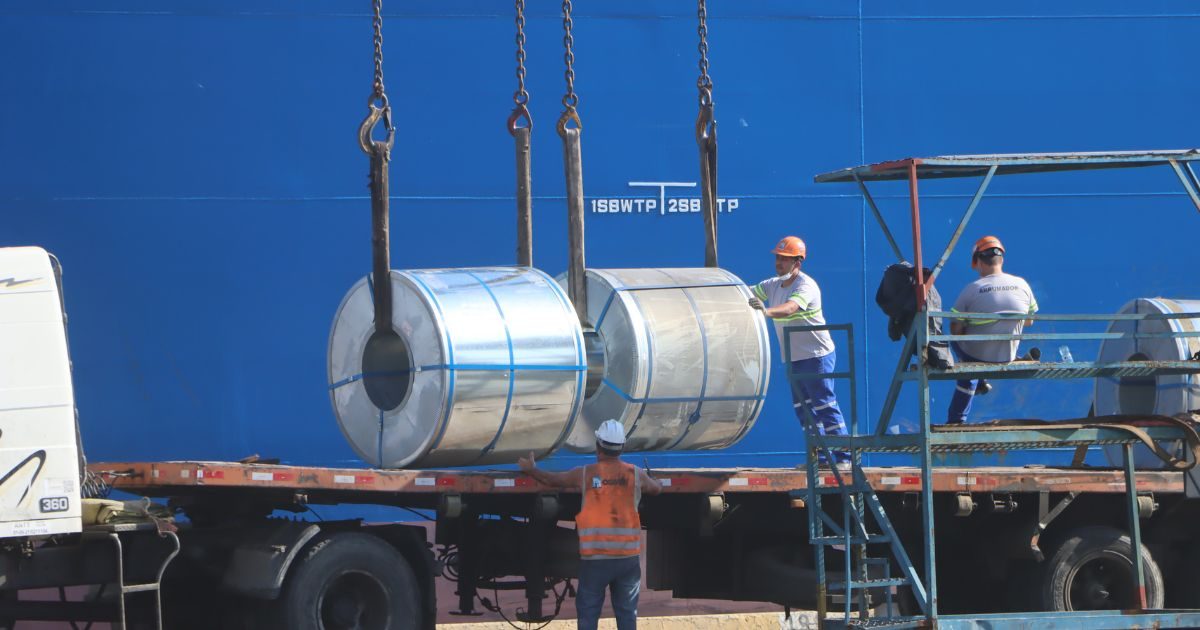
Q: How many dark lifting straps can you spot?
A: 4